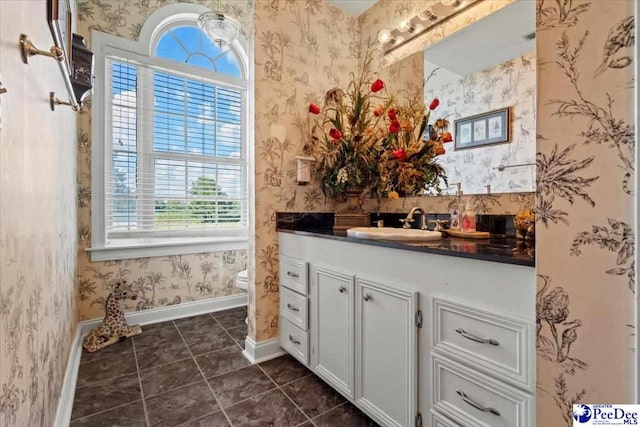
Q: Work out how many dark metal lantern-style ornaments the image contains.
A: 1